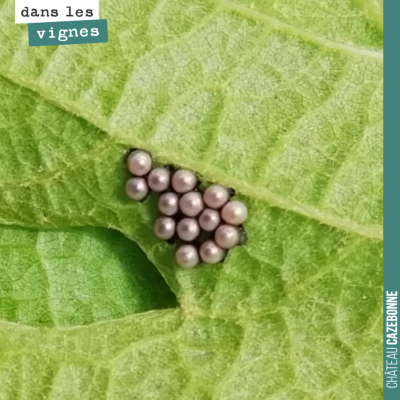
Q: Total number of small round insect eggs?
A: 14